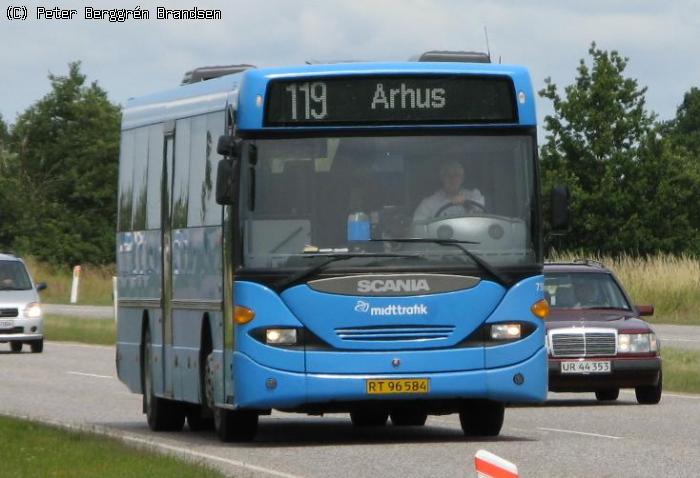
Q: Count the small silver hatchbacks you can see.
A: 1